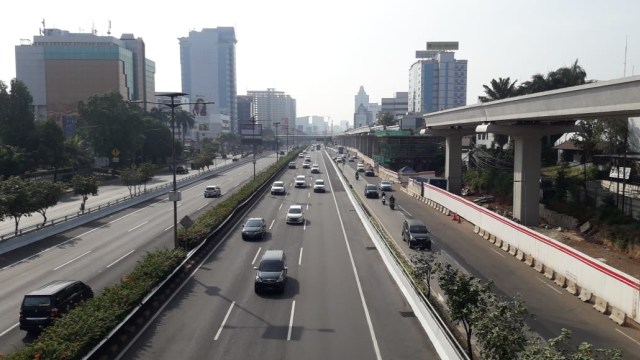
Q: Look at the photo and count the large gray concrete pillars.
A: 2